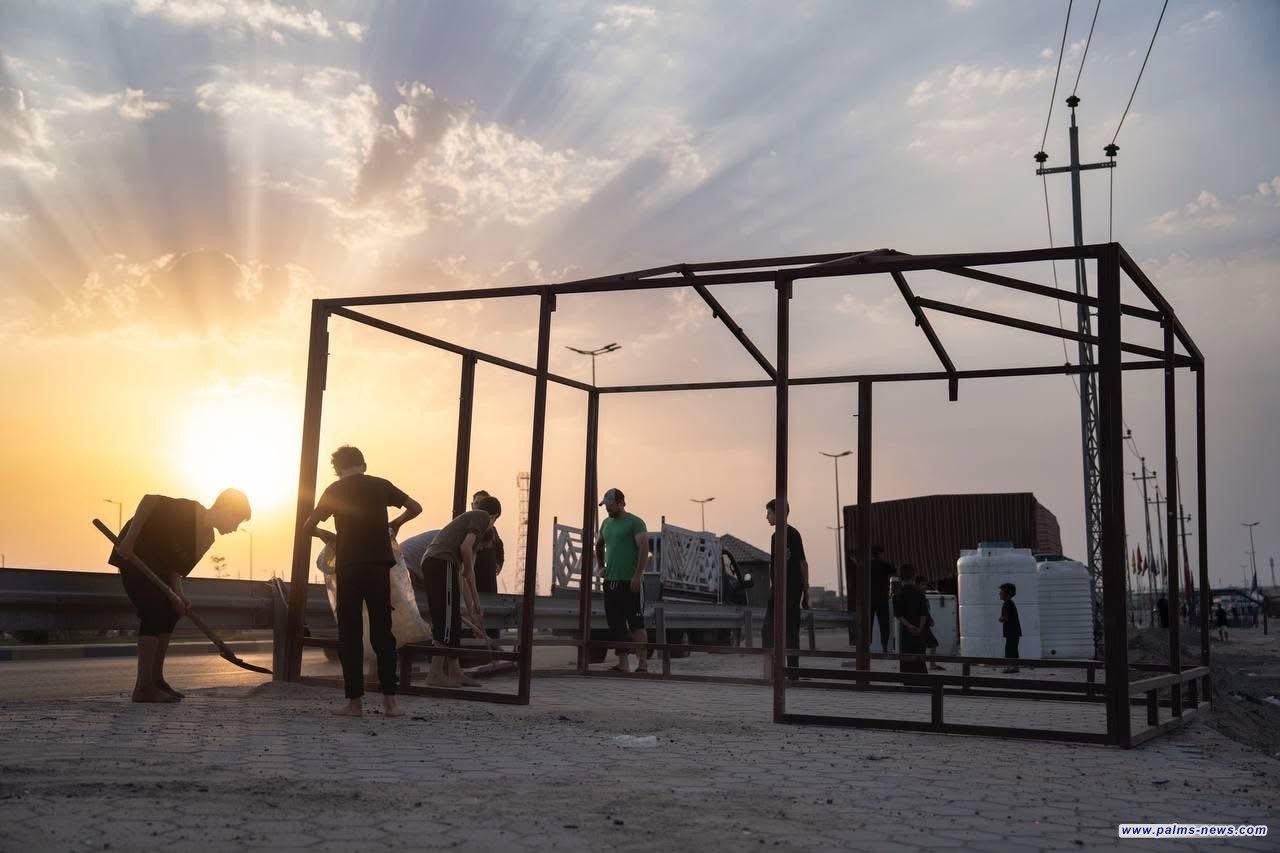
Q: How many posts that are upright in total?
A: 9